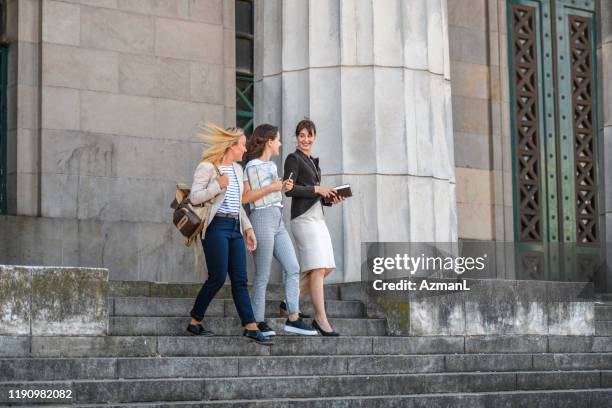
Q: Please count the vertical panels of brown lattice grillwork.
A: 2